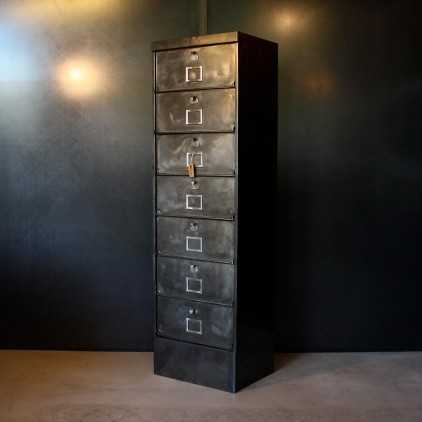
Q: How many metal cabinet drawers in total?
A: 7